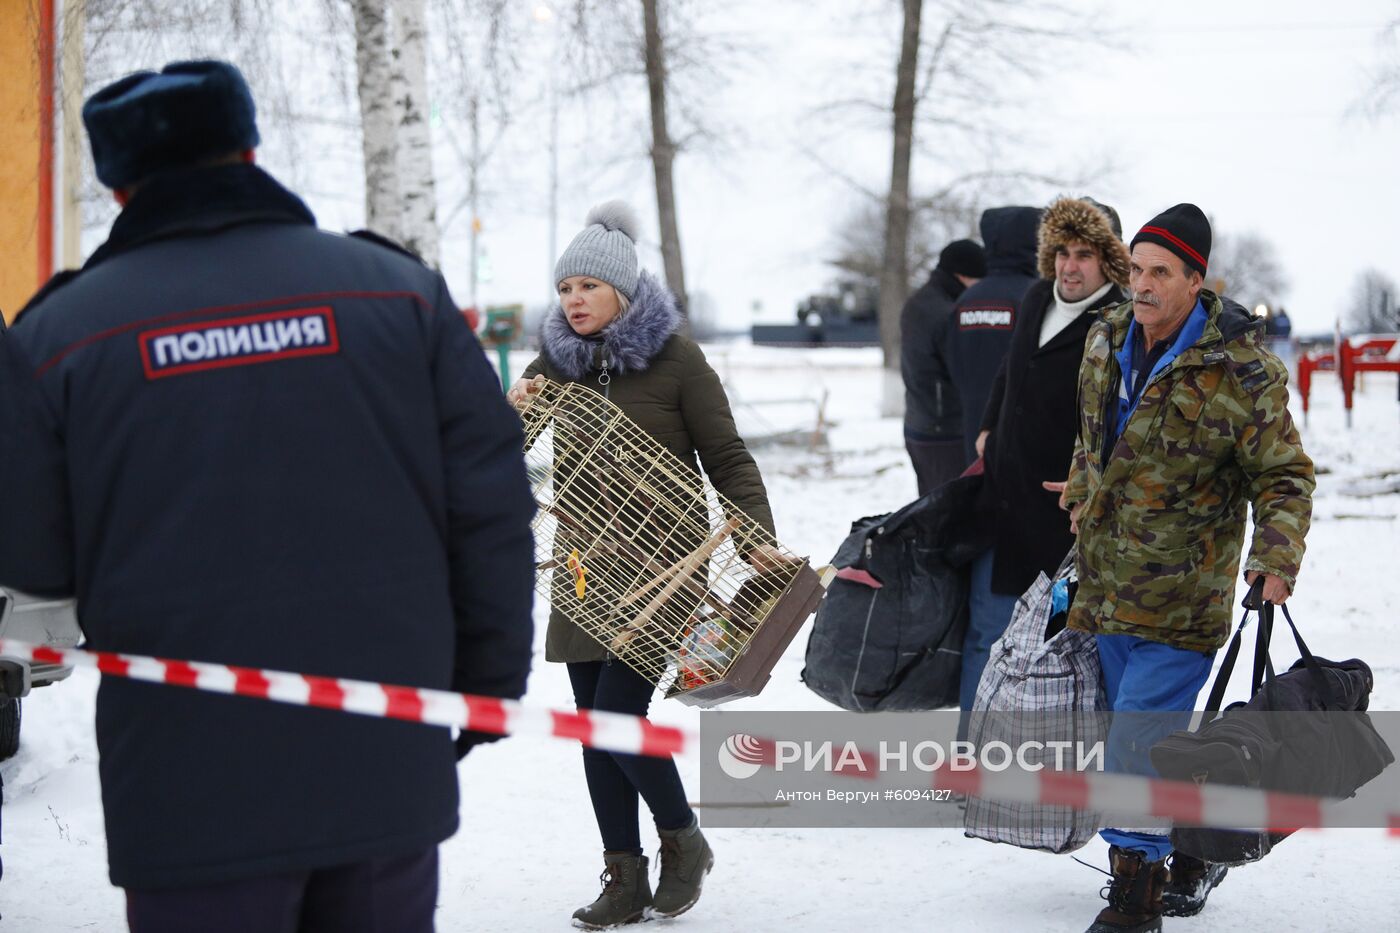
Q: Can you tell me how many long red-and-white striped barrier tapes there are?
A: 1